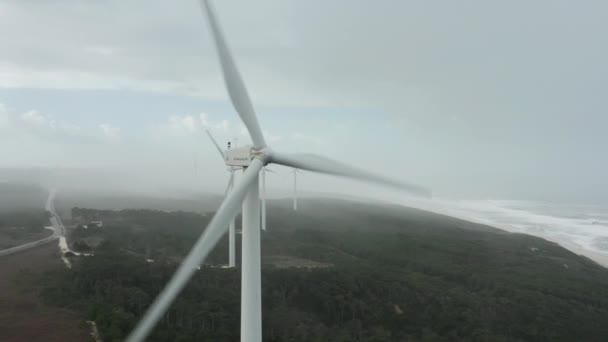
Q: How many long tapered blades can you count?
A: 3